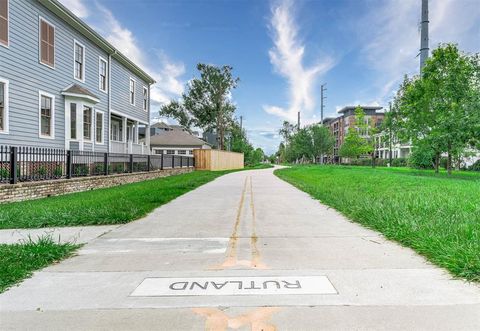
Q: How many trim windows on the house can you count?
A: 11